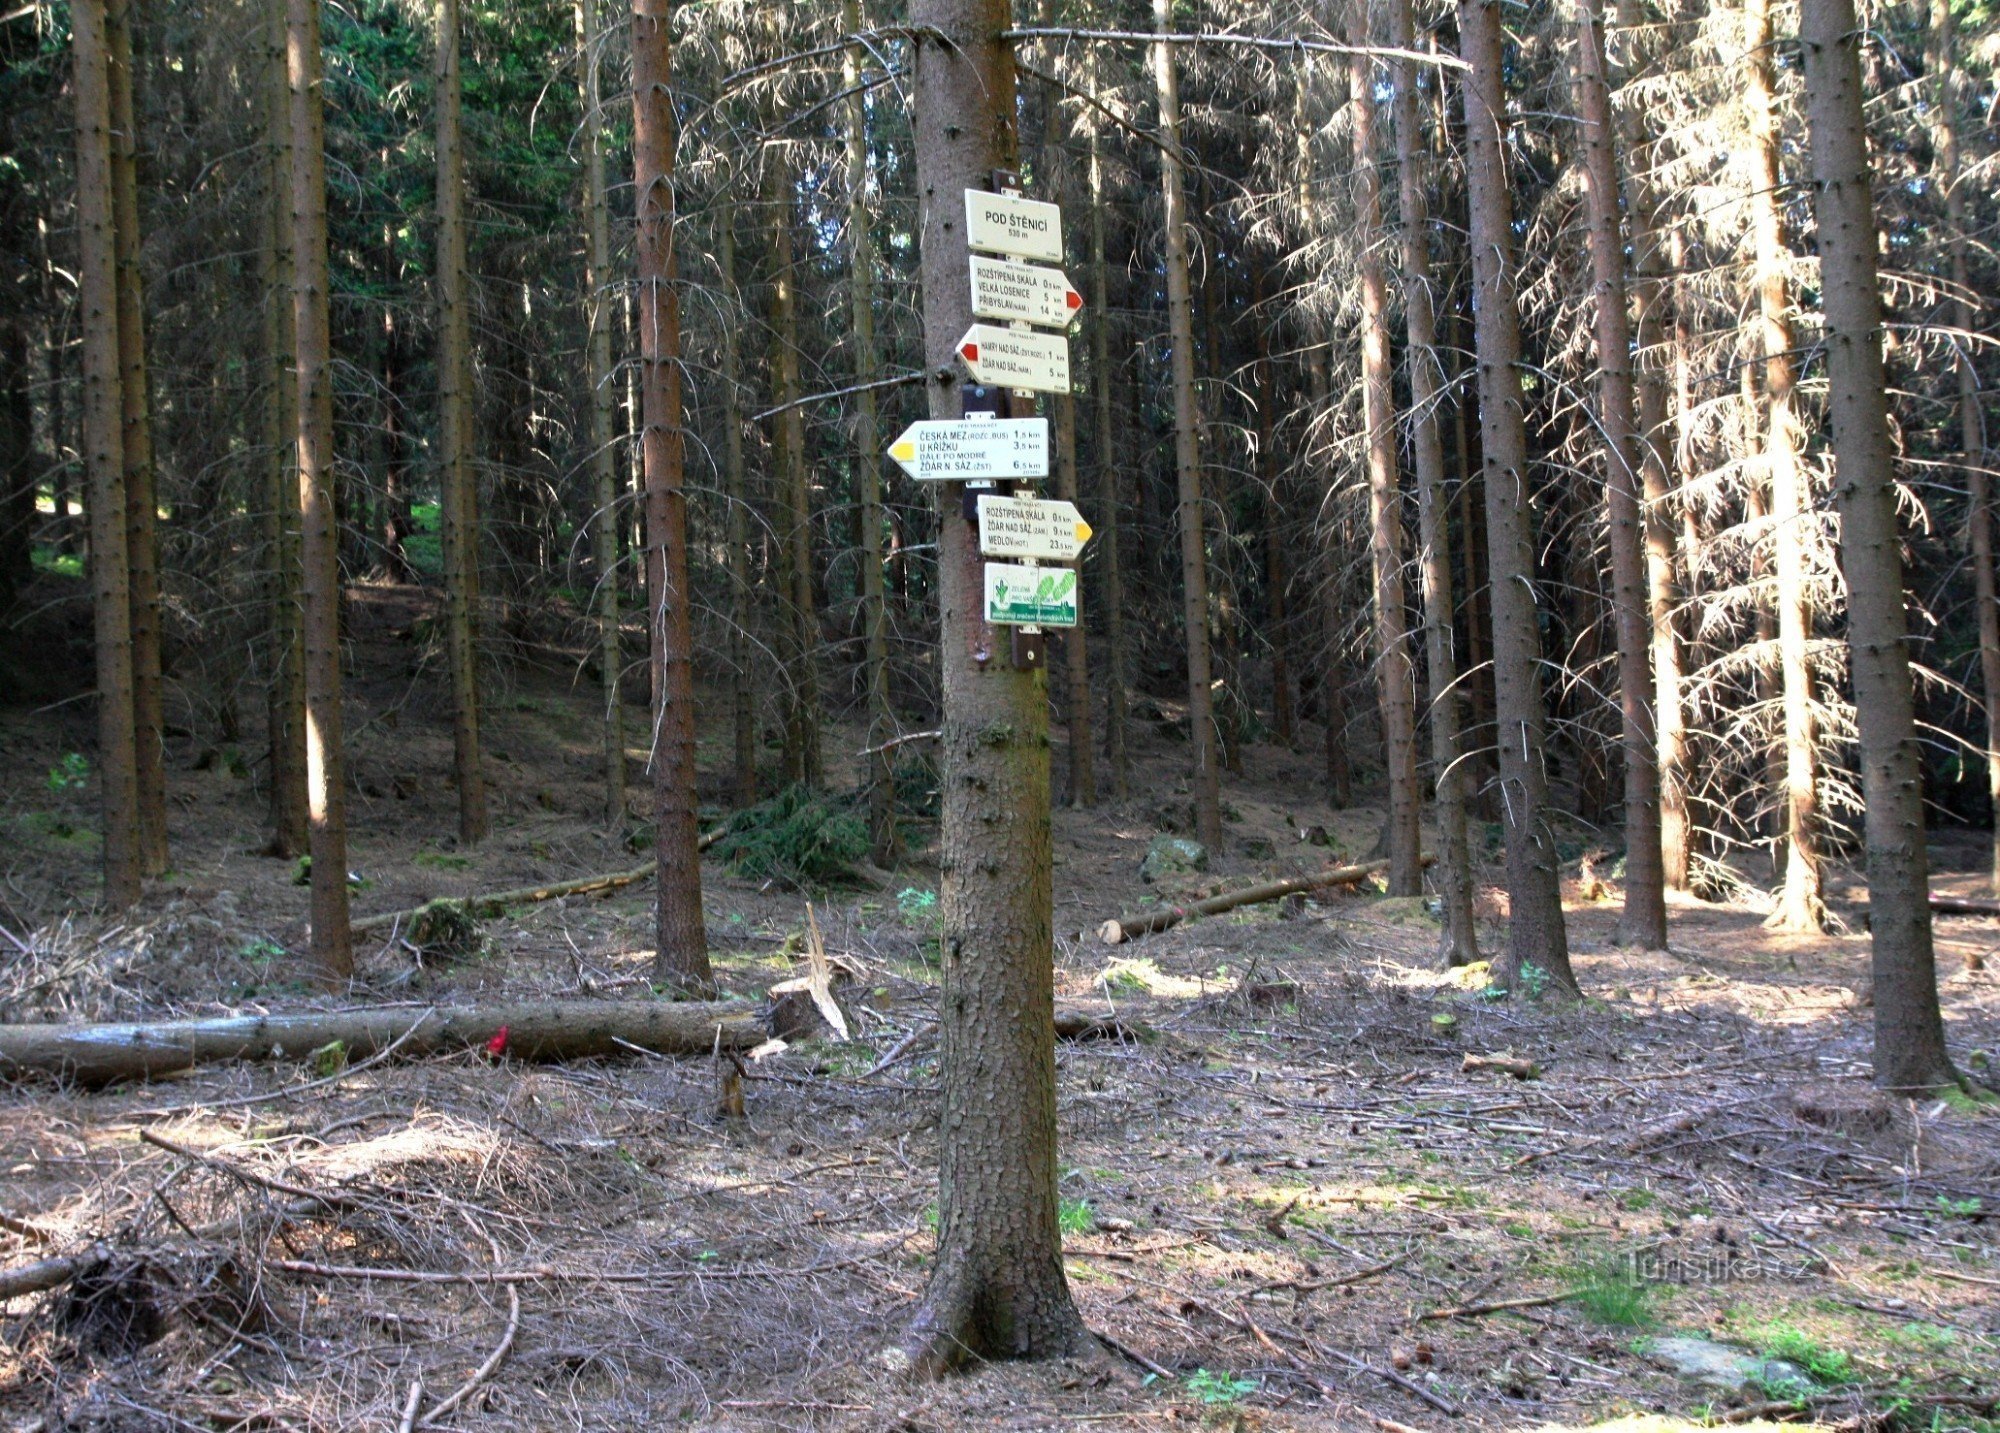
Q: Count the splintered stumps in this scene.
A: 1